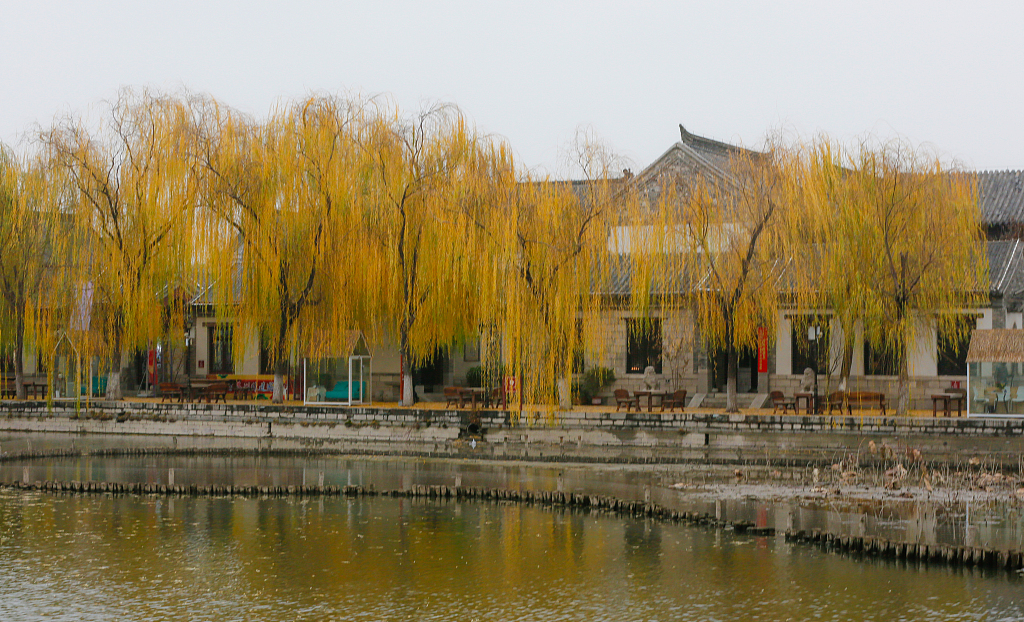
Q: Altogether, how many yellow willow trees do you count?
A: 8